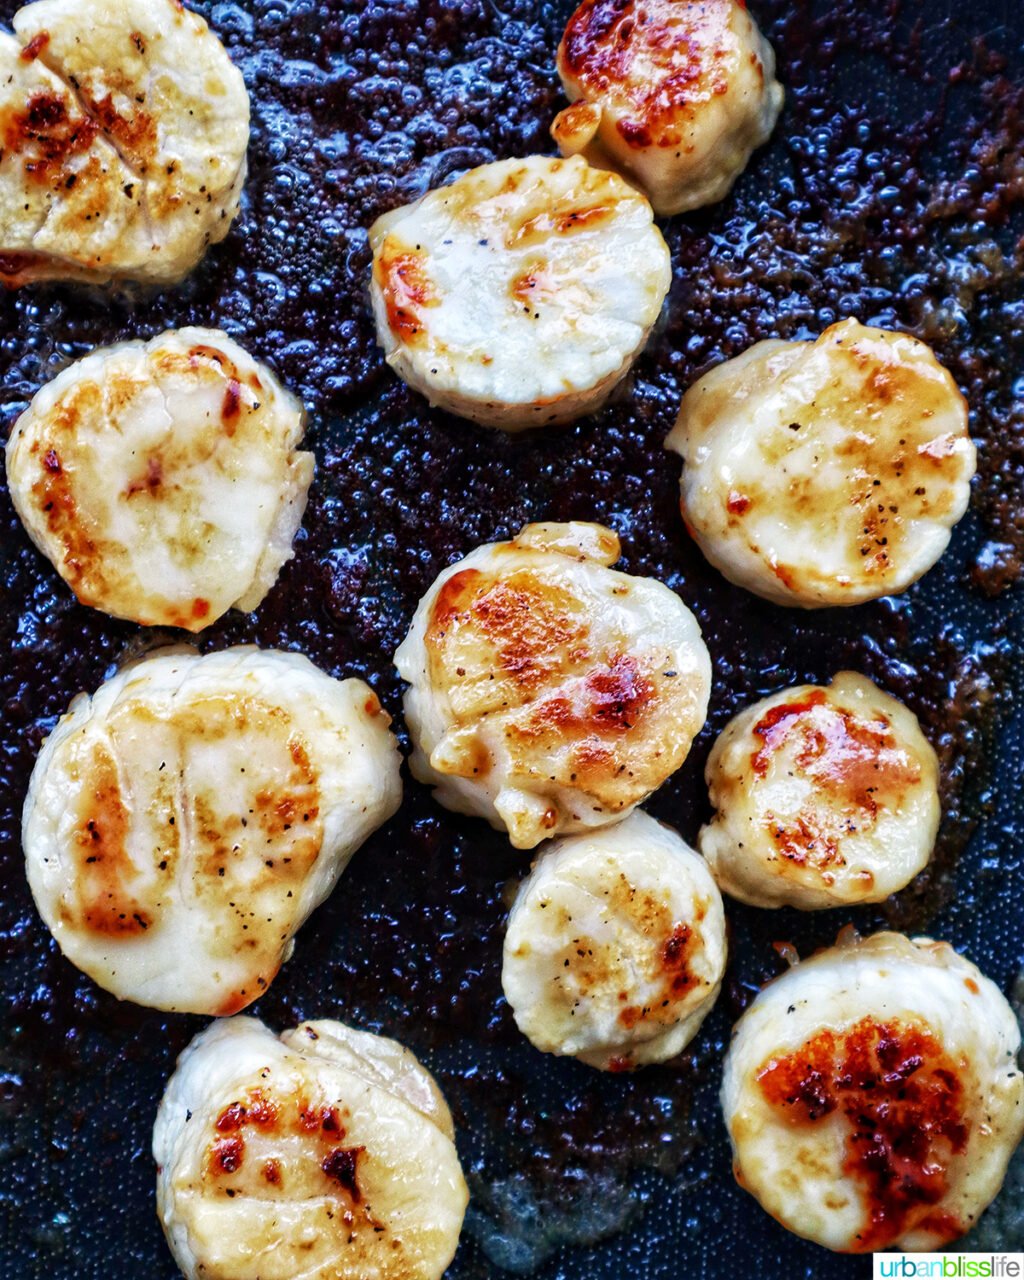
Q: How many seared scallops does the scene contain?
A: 11